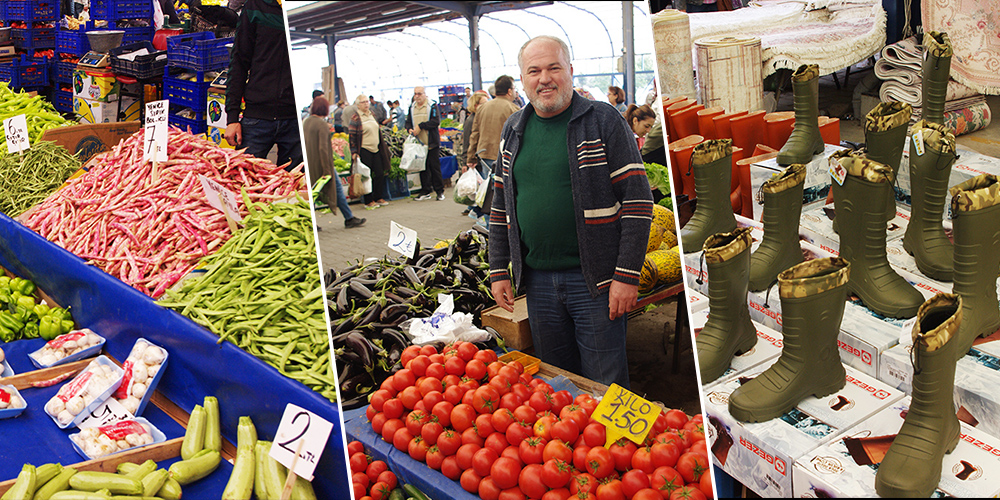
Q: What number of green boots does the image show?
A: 11